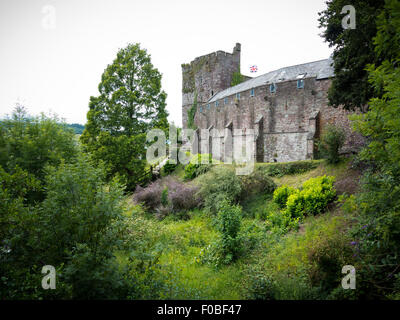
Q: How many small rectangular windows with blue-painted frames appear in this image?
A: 8